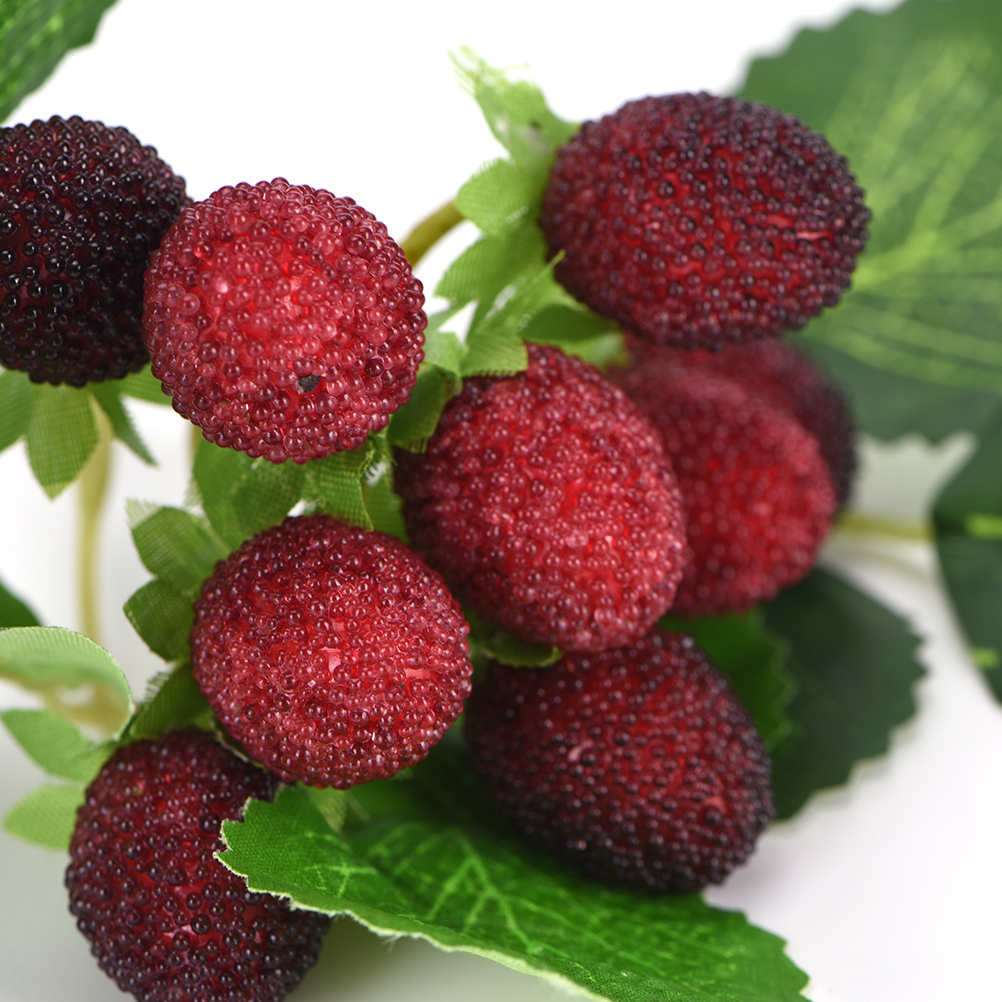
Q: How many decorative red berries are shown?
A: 9